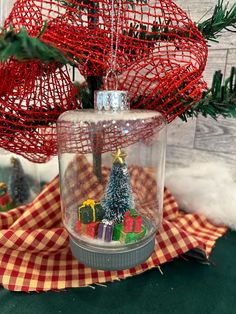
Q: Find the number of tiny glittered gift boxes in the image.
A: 5